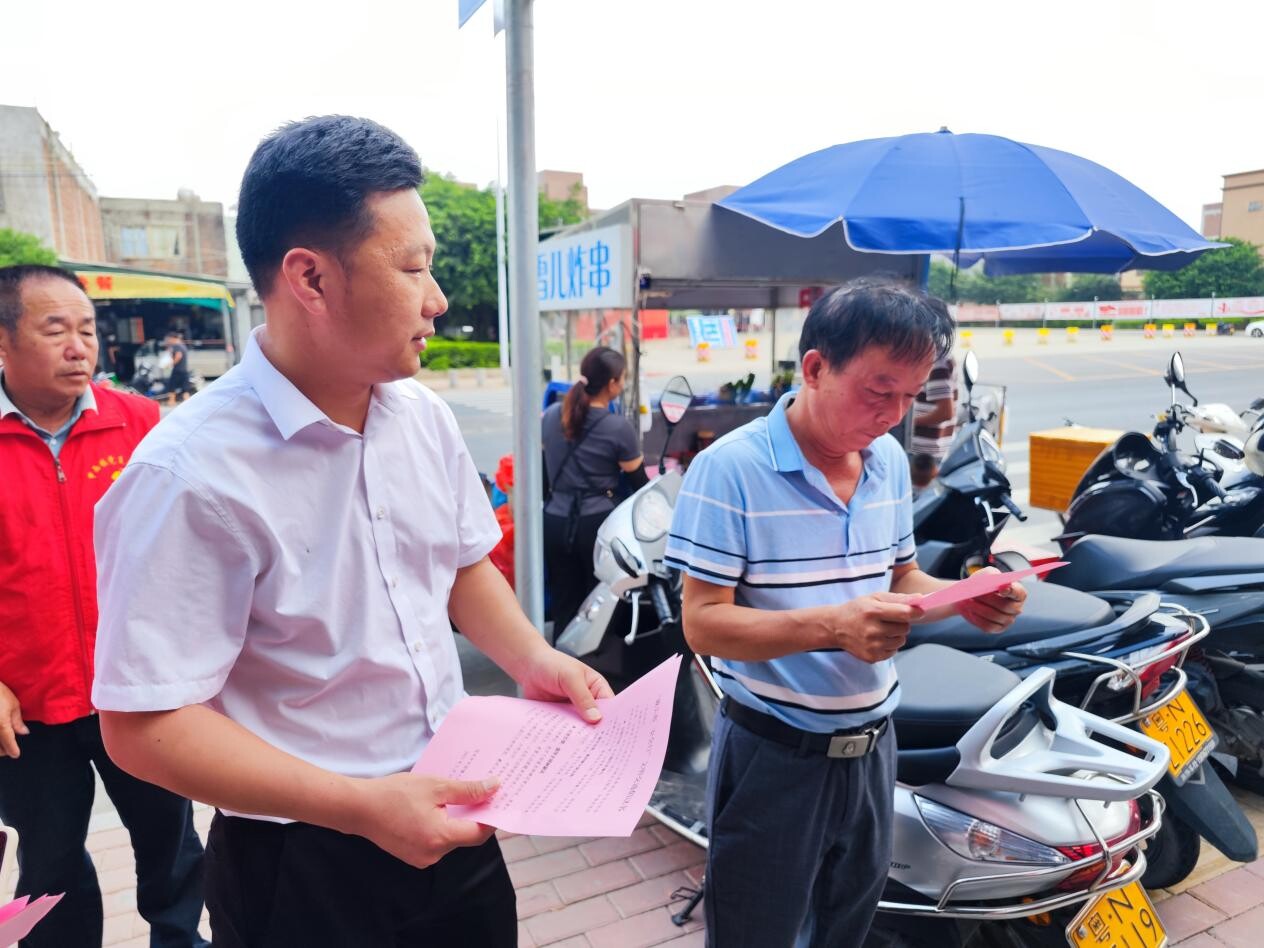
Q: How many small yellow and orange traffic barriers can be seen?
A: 11